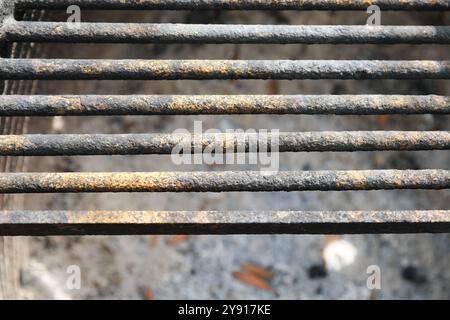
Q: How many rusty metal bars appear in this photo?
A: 7